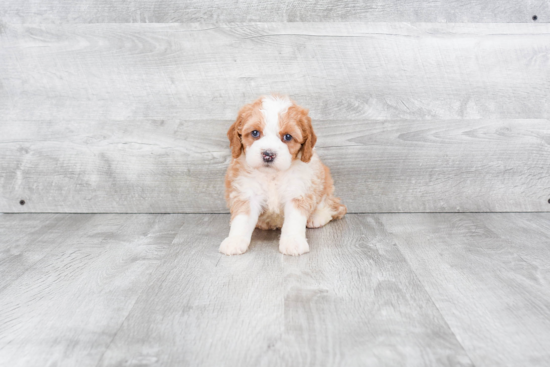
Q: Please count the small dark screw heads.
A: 3